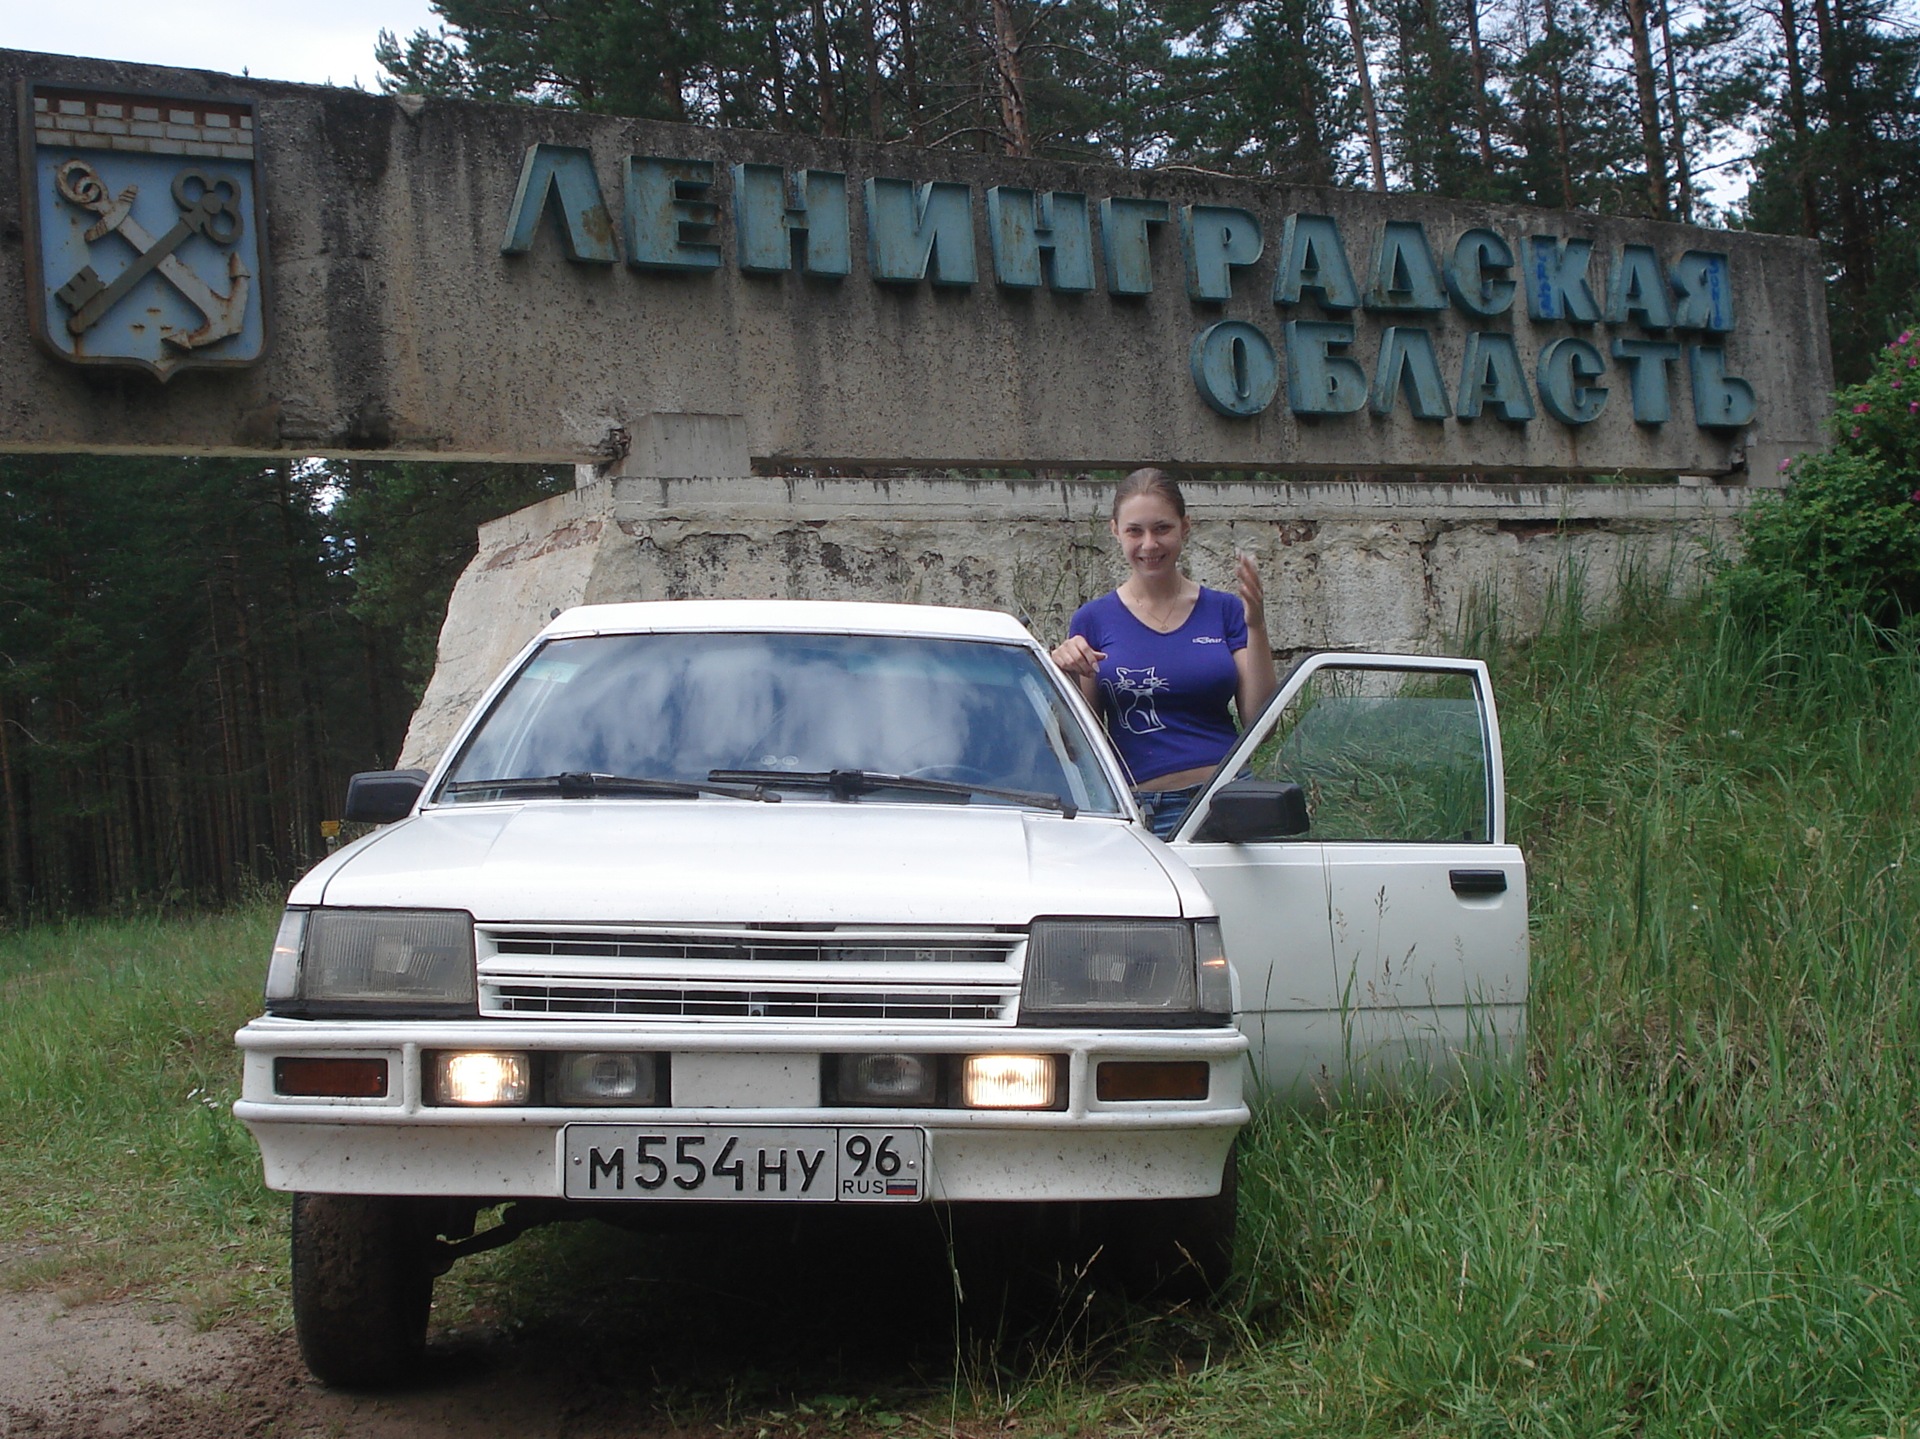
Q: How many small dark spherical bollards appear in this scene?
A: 0